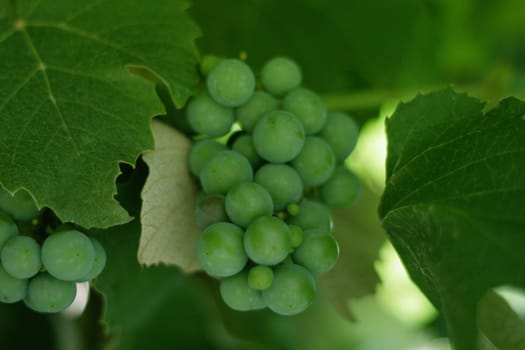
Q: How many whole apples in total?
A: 0